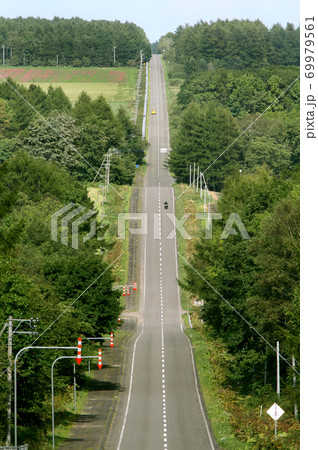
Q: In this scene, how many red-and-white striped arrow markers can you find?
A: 7